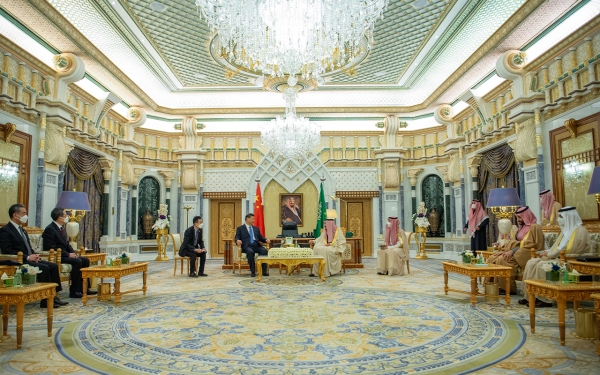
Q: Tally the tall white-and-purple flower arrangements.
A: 2